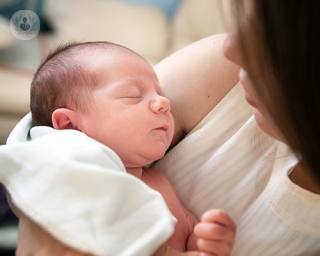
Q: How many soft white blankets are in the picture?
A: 1